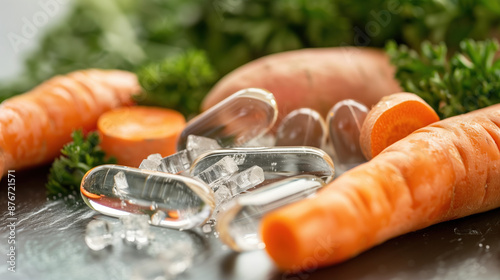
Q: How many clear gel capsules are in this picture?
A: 6